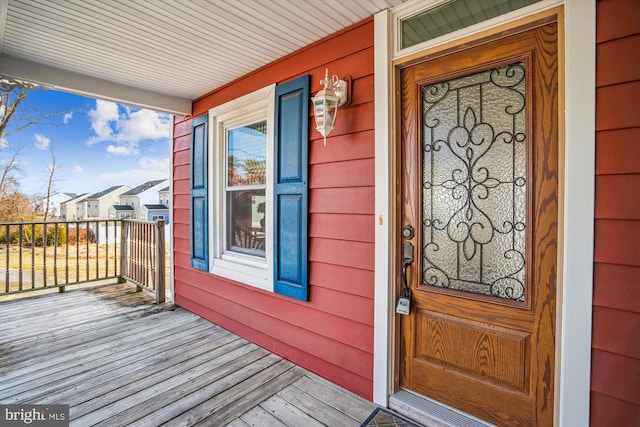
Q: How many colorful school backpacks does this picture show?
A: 0